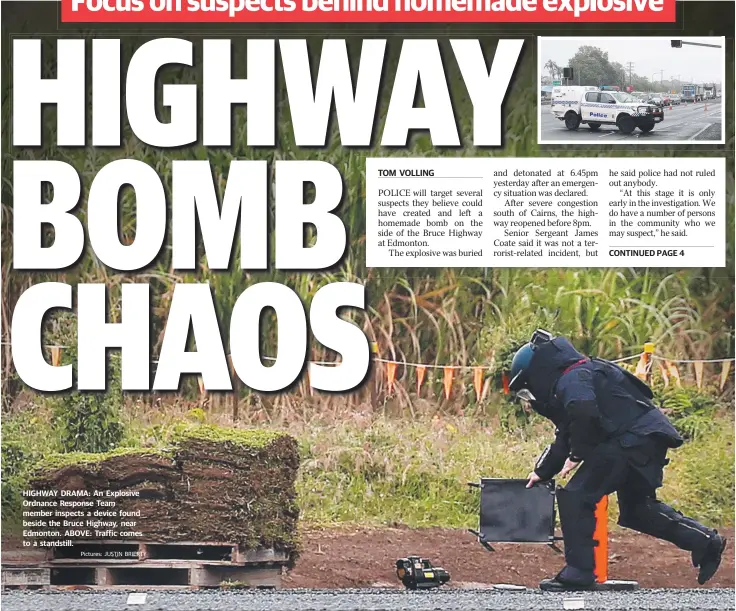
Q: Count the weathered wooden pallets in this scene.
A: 2